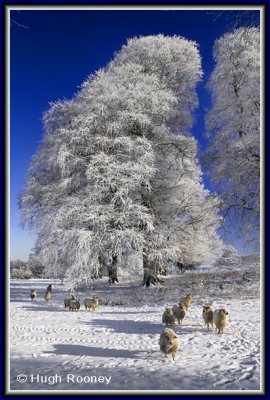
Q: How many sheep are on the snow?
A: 11